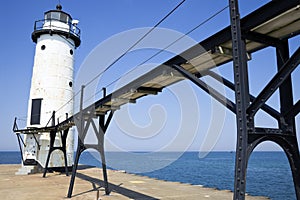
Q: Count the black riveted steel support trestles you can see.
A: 3